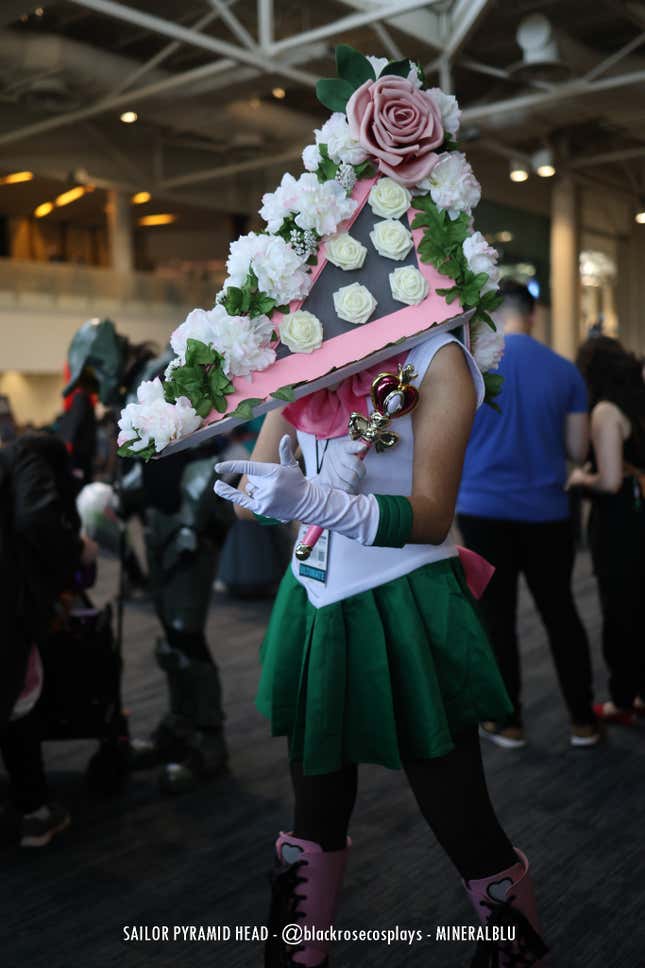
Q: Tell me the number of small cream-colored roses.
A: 6